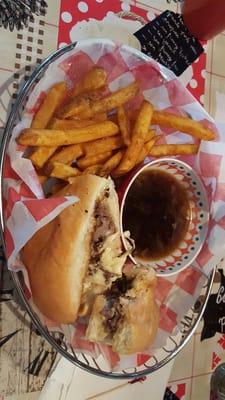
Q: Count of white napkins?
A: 1